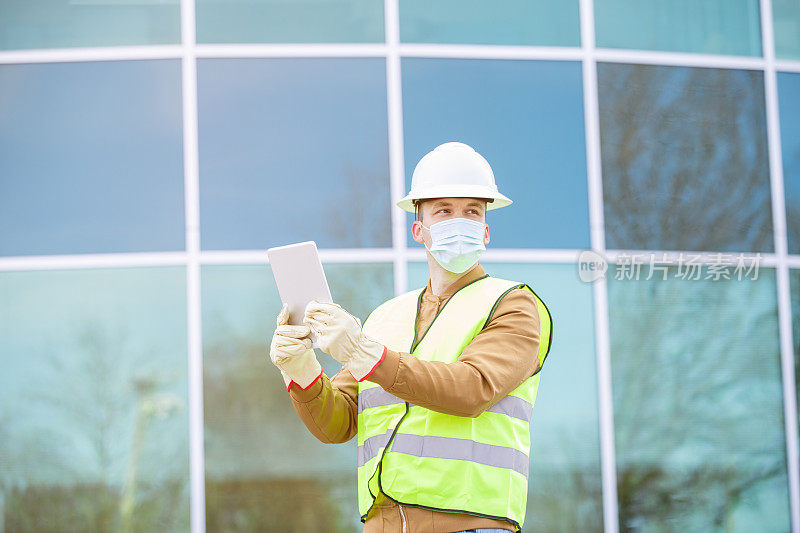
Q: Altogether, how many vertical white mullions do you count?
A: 4